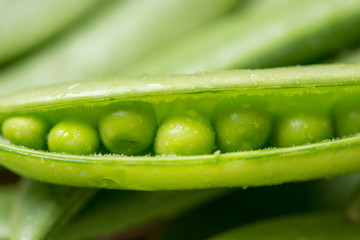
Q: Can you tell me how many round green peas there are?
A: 7